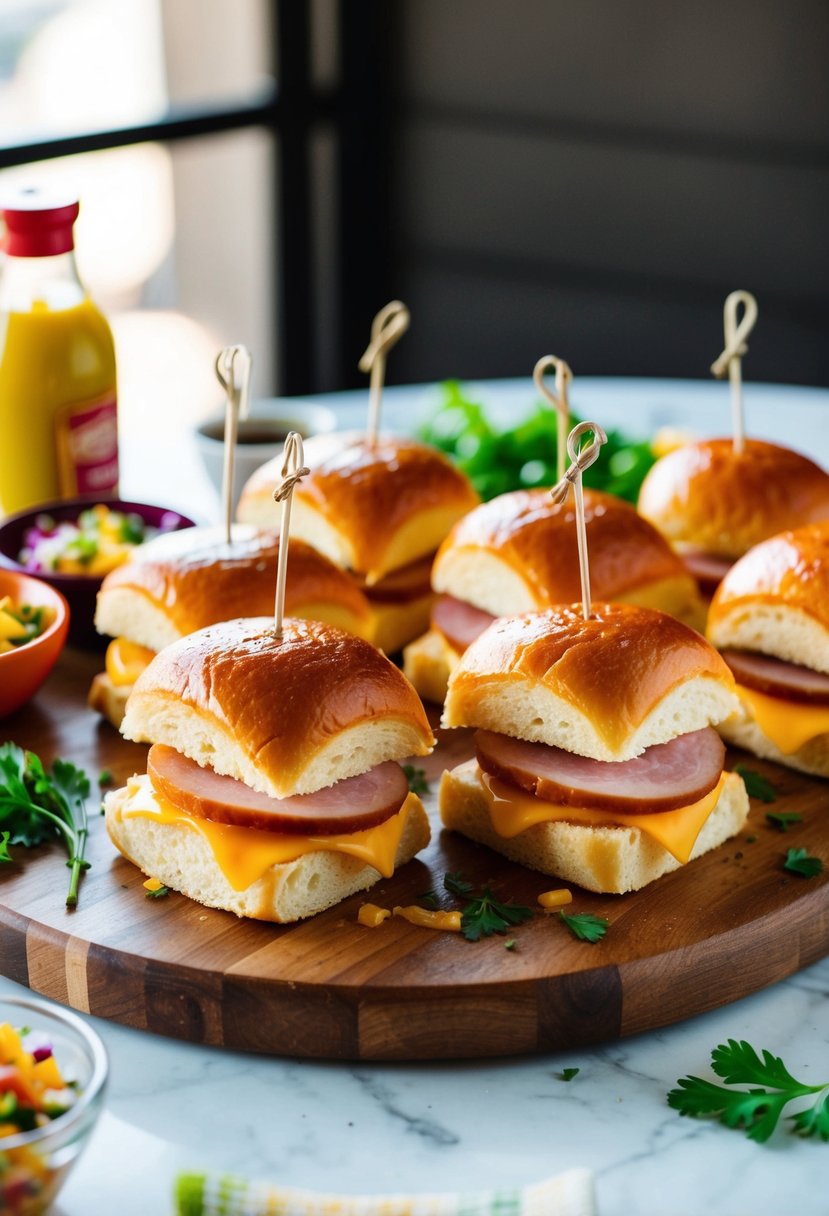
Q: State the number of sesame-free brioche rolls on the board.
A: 7